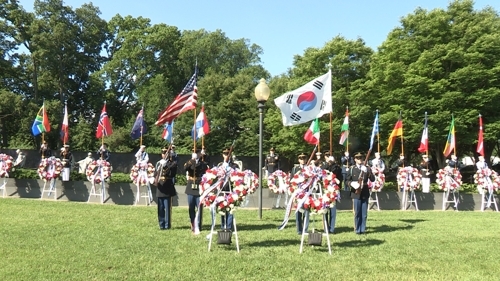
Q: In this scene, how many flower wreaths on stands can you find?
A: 12